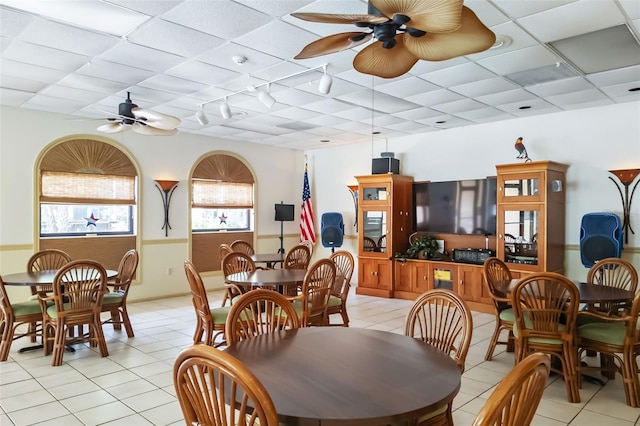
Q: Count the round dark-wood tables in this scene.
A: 5